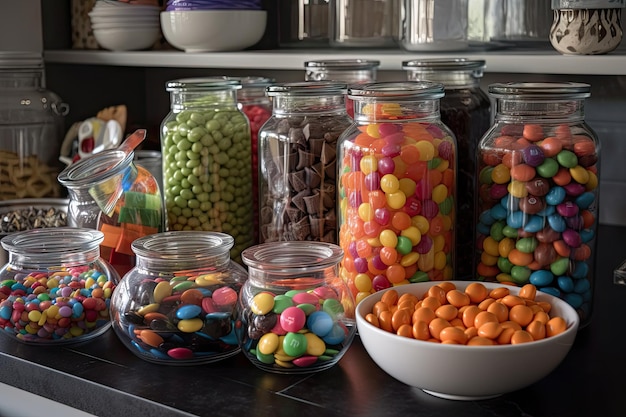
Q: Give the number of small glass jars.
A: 3